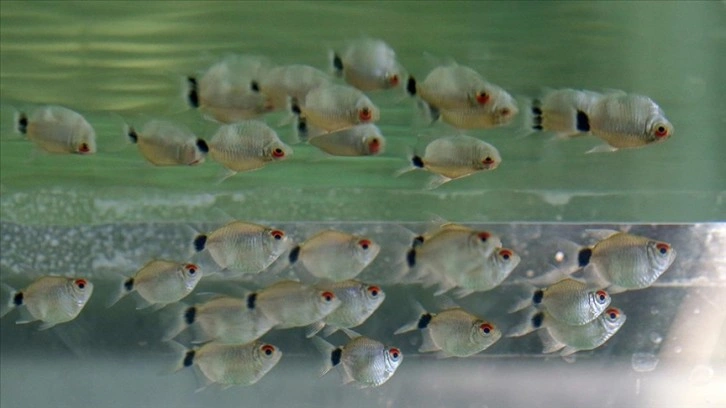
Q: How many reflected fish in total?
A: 13